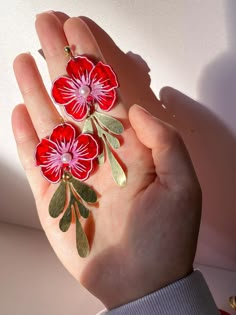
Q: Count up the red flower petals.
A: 10